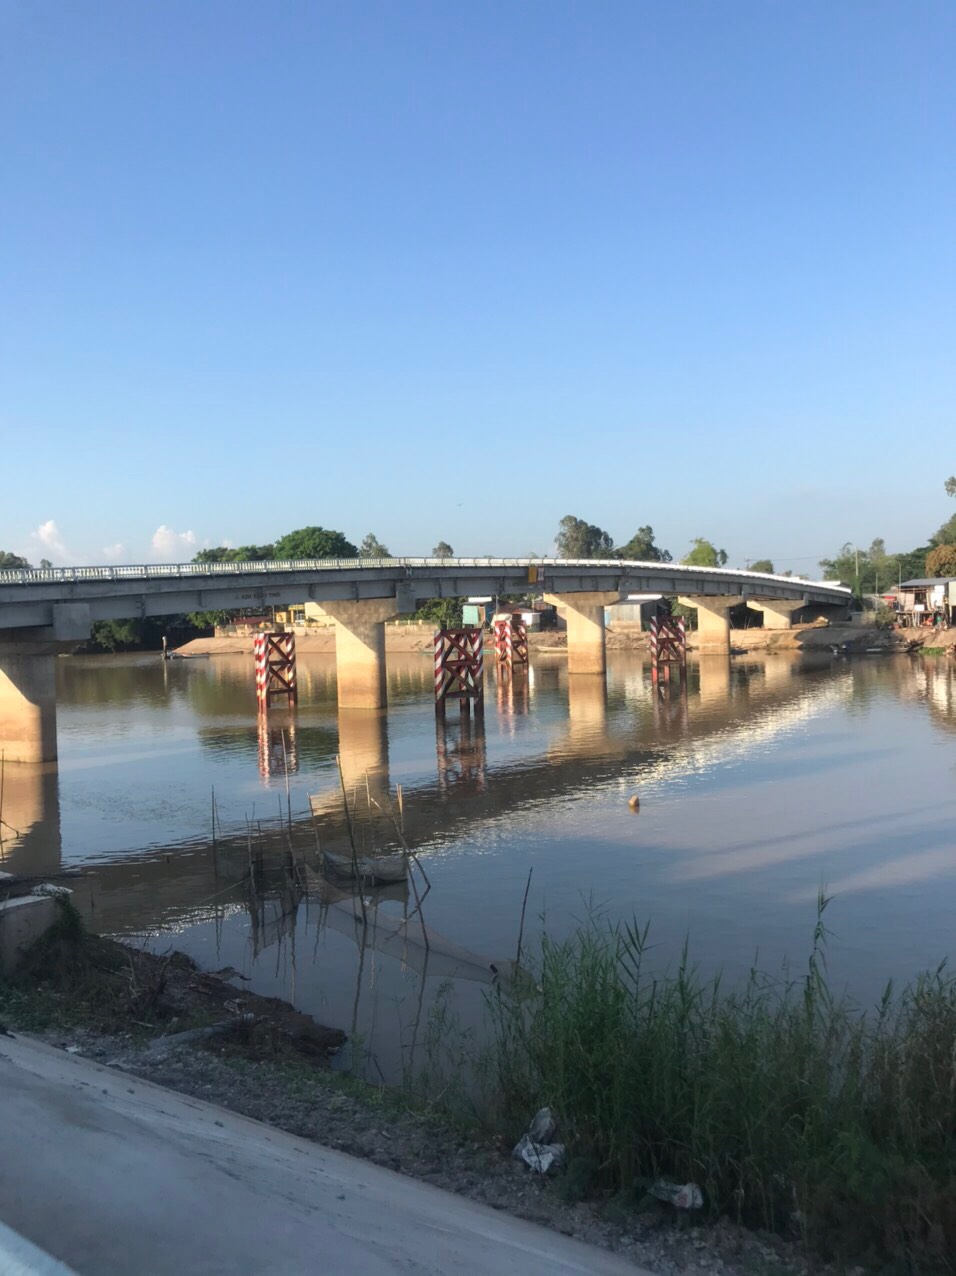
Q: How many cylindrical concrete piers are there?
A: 5